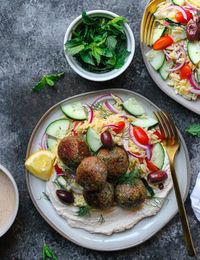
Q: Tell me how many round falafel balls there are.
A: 5